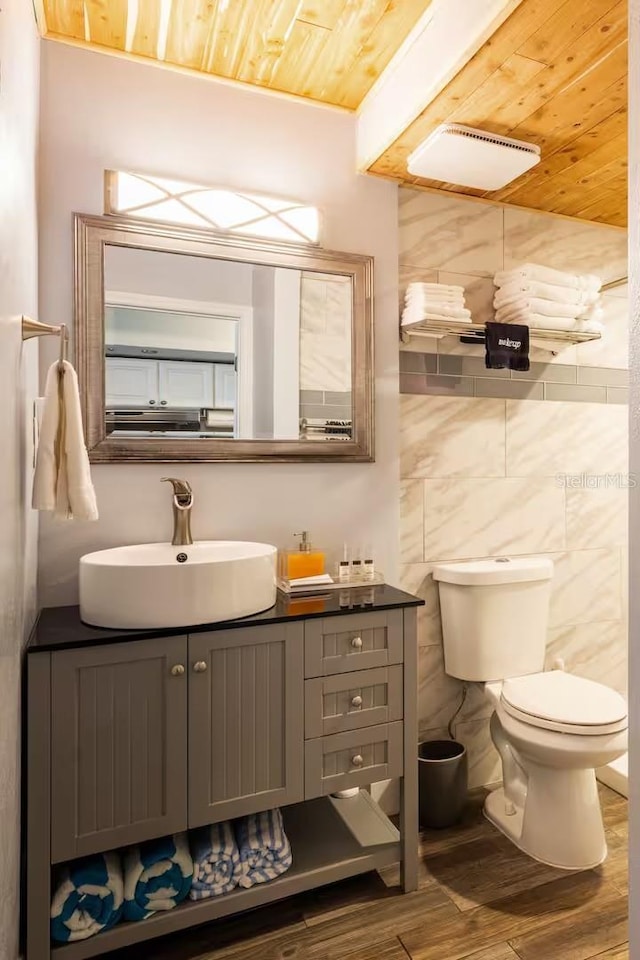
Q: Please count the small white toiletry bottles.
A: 3